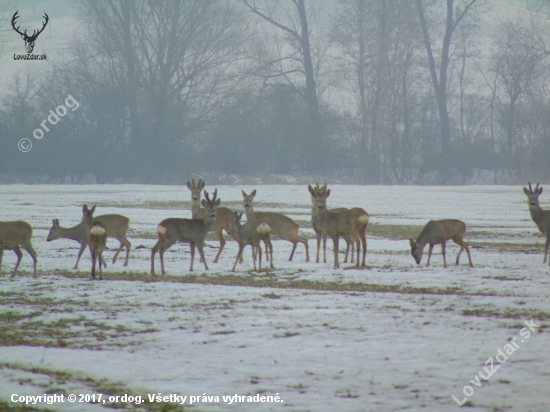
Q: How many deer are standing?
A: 11